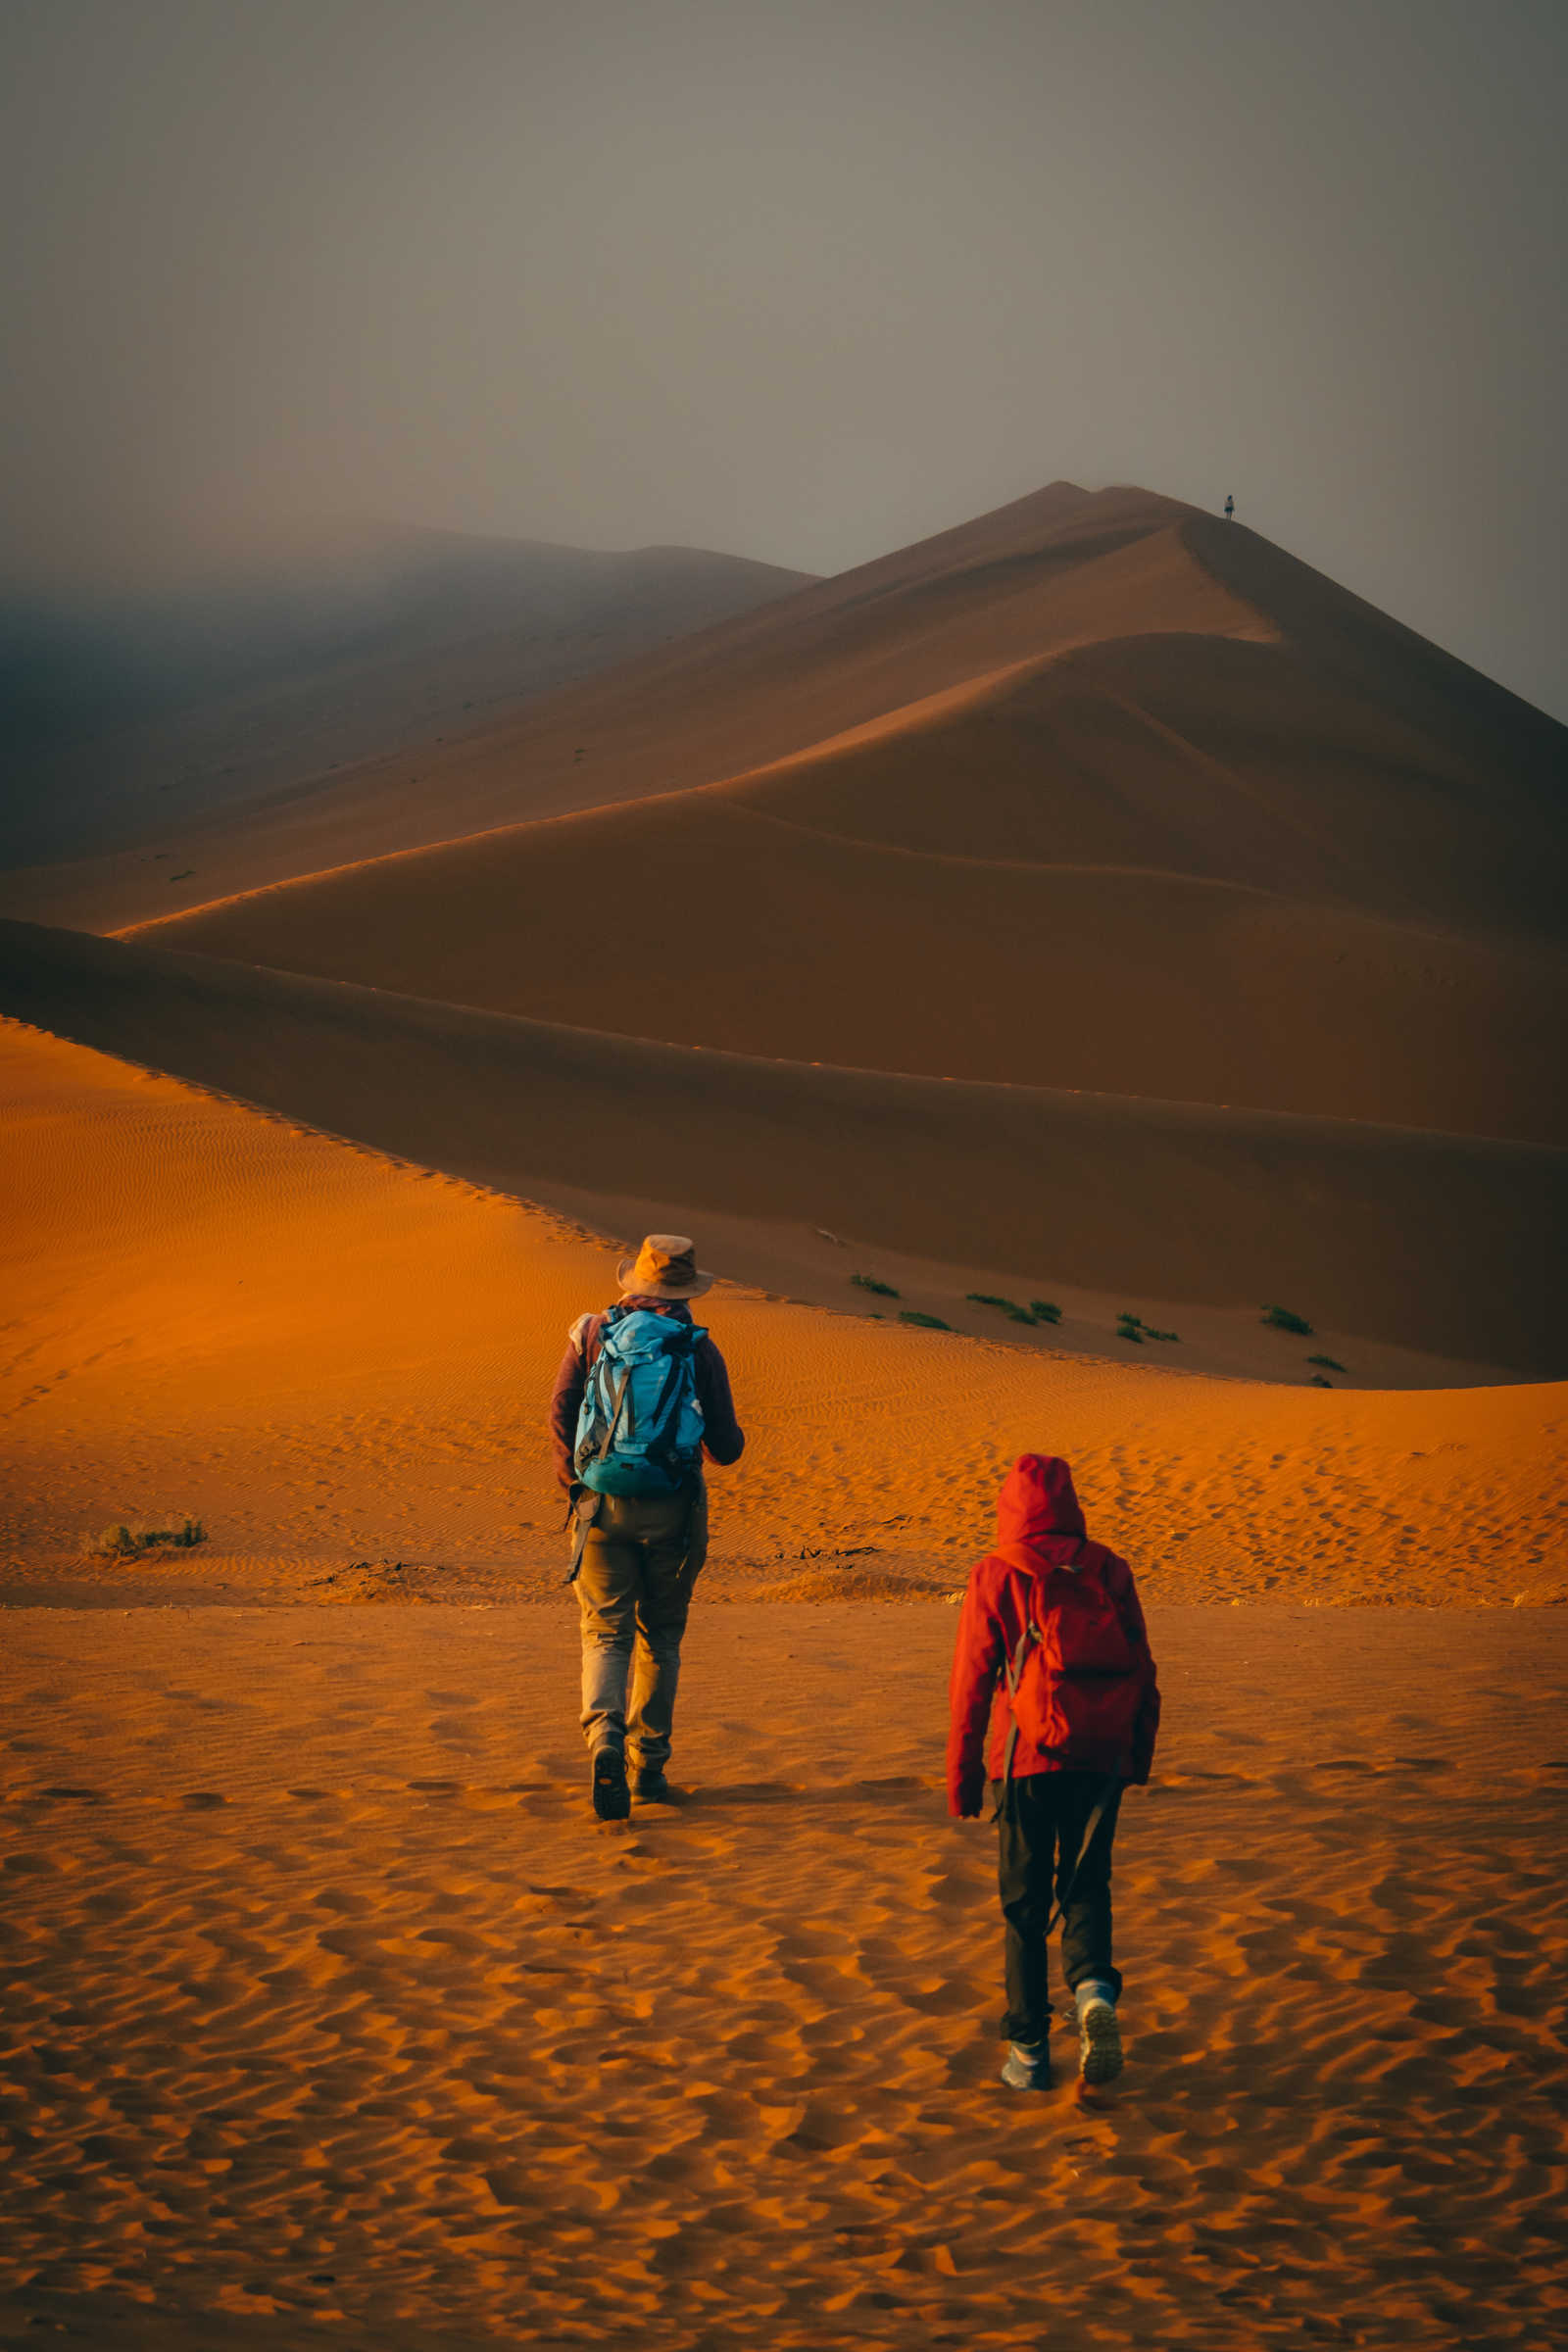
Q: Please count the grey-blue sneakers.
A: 2